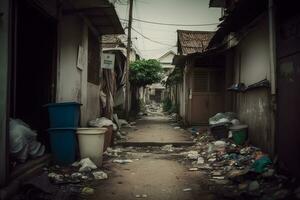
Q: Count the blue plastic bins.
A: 2